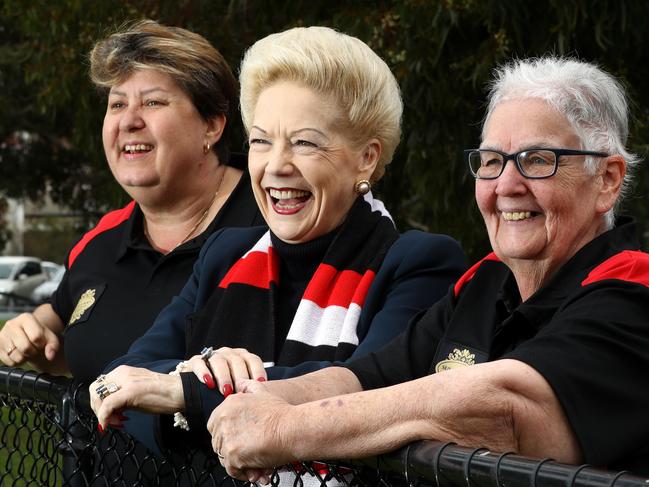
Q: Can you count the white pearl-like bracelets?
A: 1